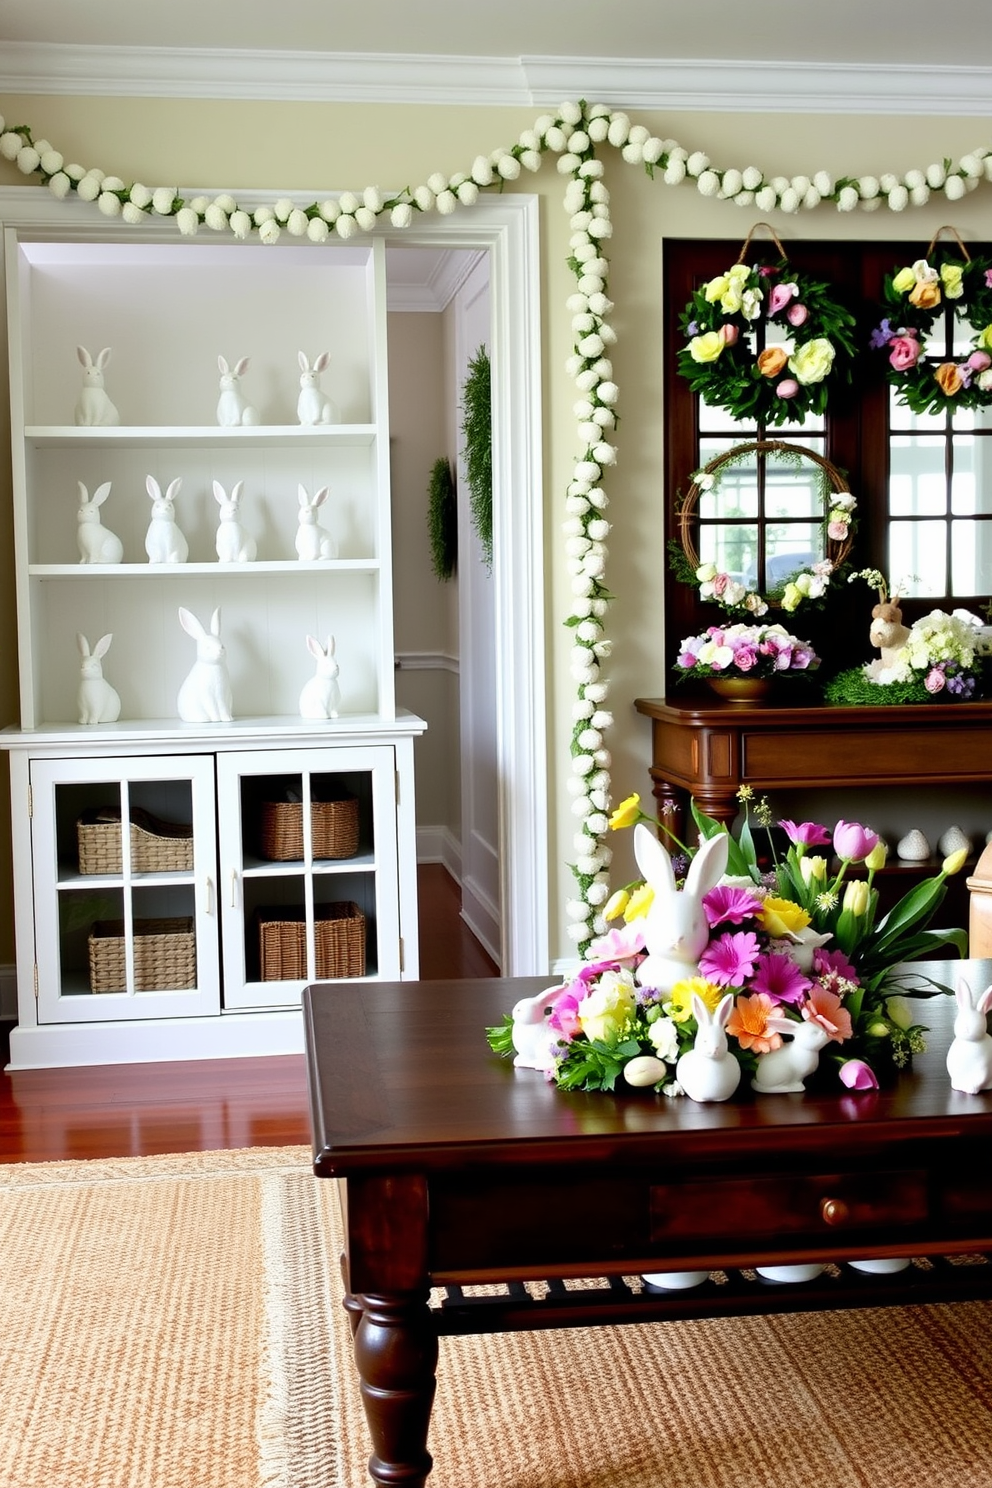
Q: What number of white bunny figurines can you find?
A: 15